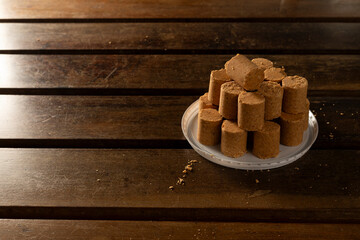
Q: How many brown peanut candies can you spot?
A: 14